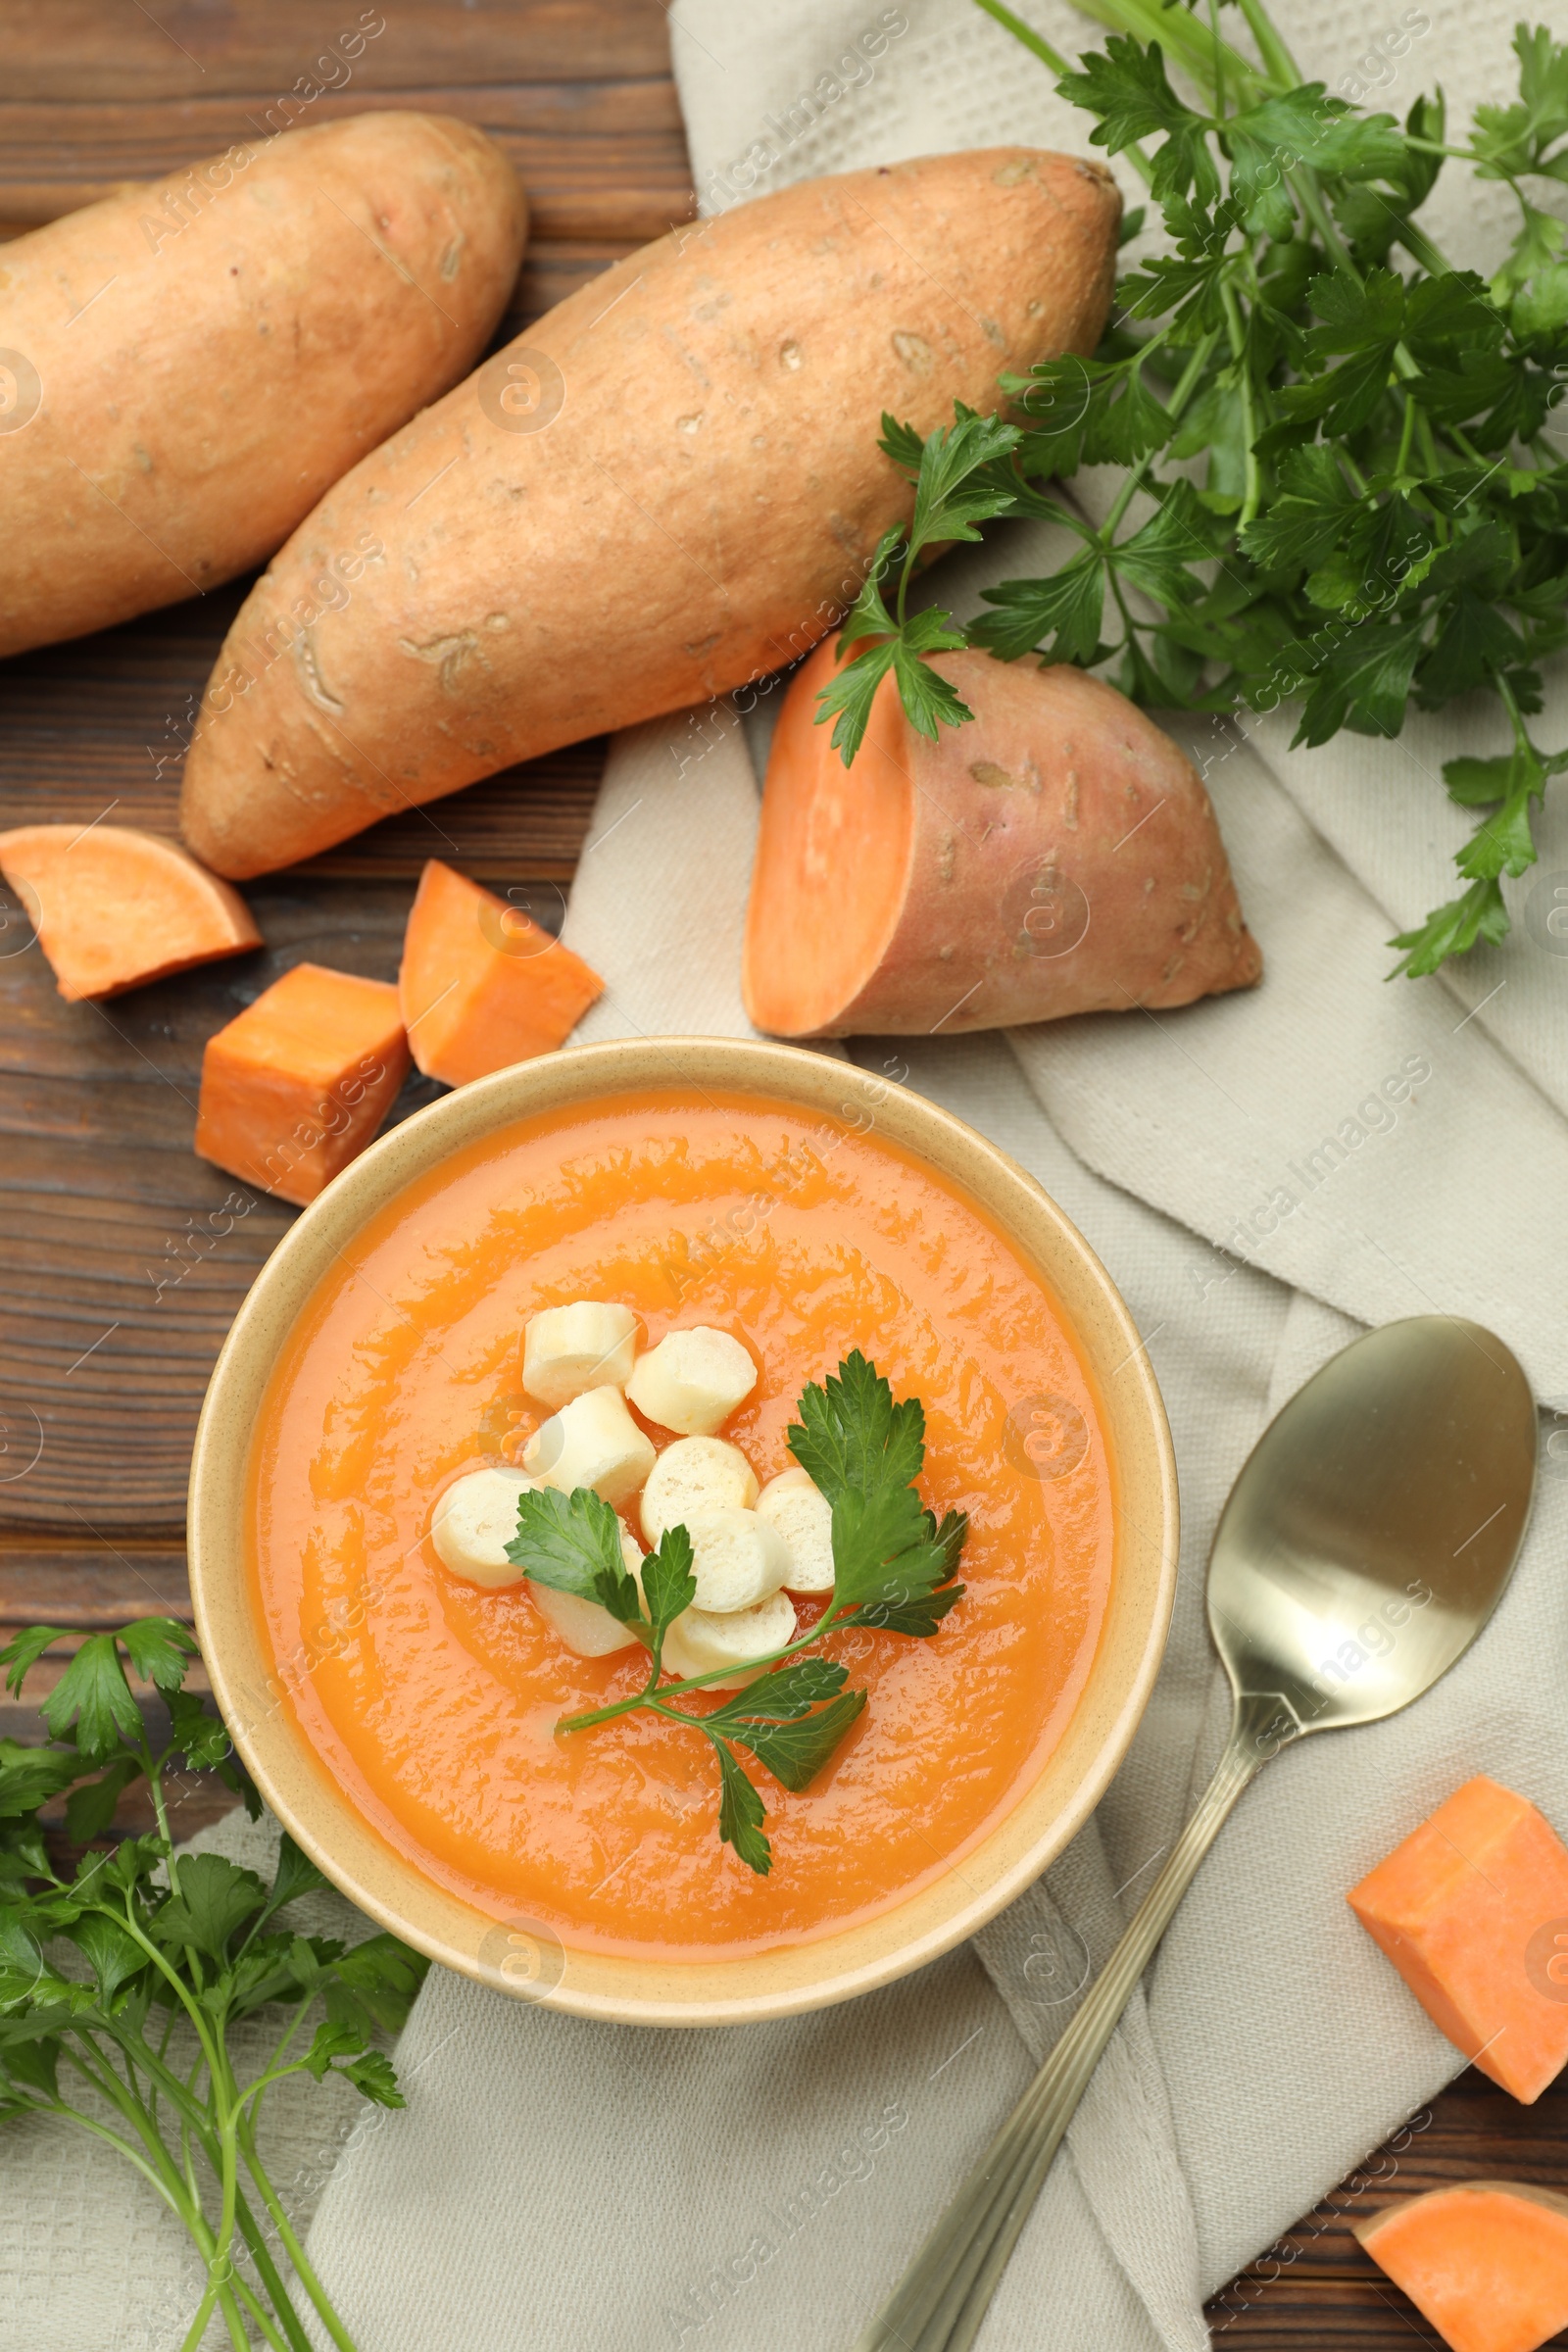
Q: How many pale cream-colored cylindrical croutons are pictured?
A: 9